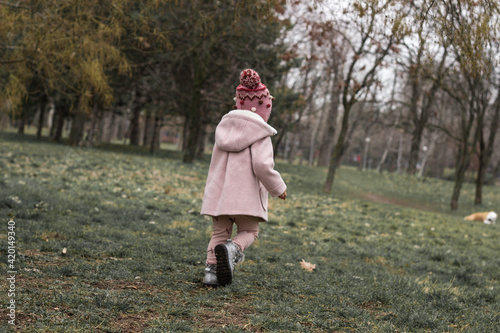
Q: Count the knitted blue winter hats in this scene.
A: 0